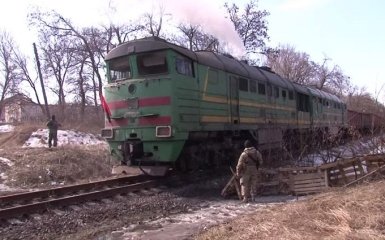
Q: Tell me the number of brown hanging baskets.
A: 0